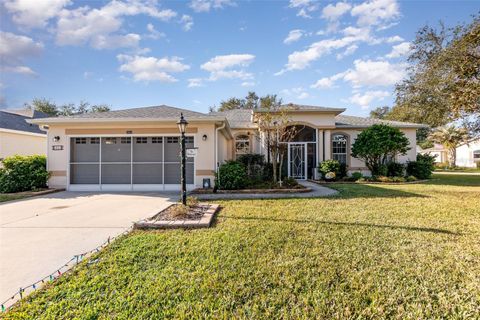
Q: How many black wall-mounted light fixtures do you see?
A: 2